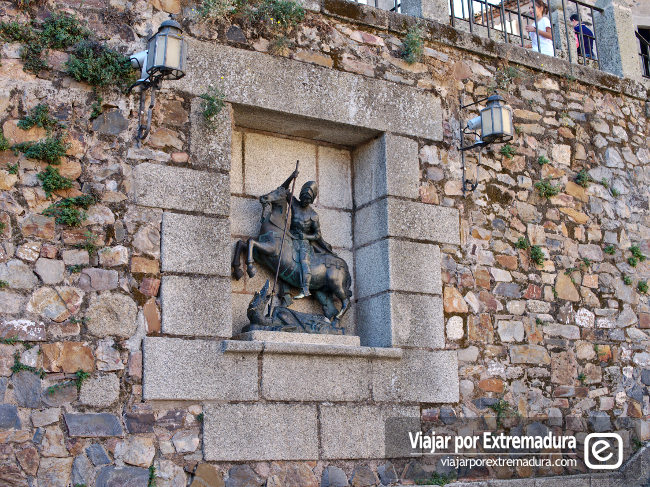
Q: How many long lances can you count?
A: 1